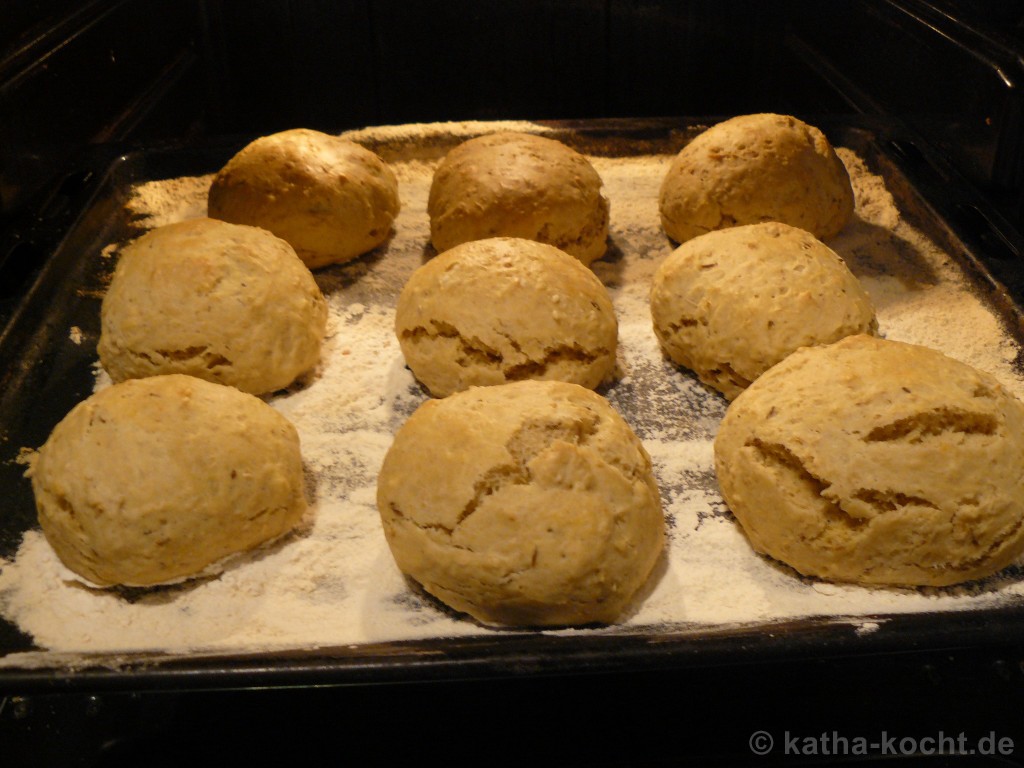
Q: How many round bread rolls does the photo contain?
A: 9